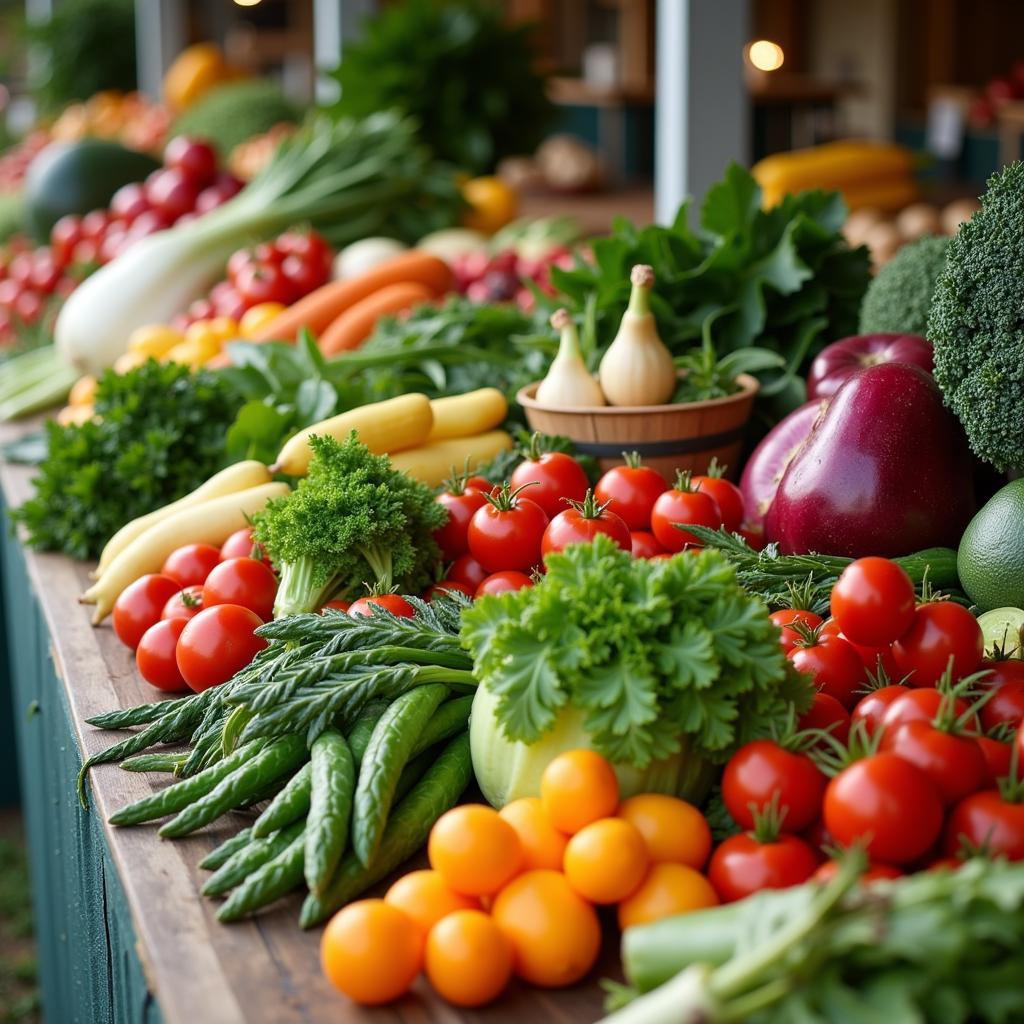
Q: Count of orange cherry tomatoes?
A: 10